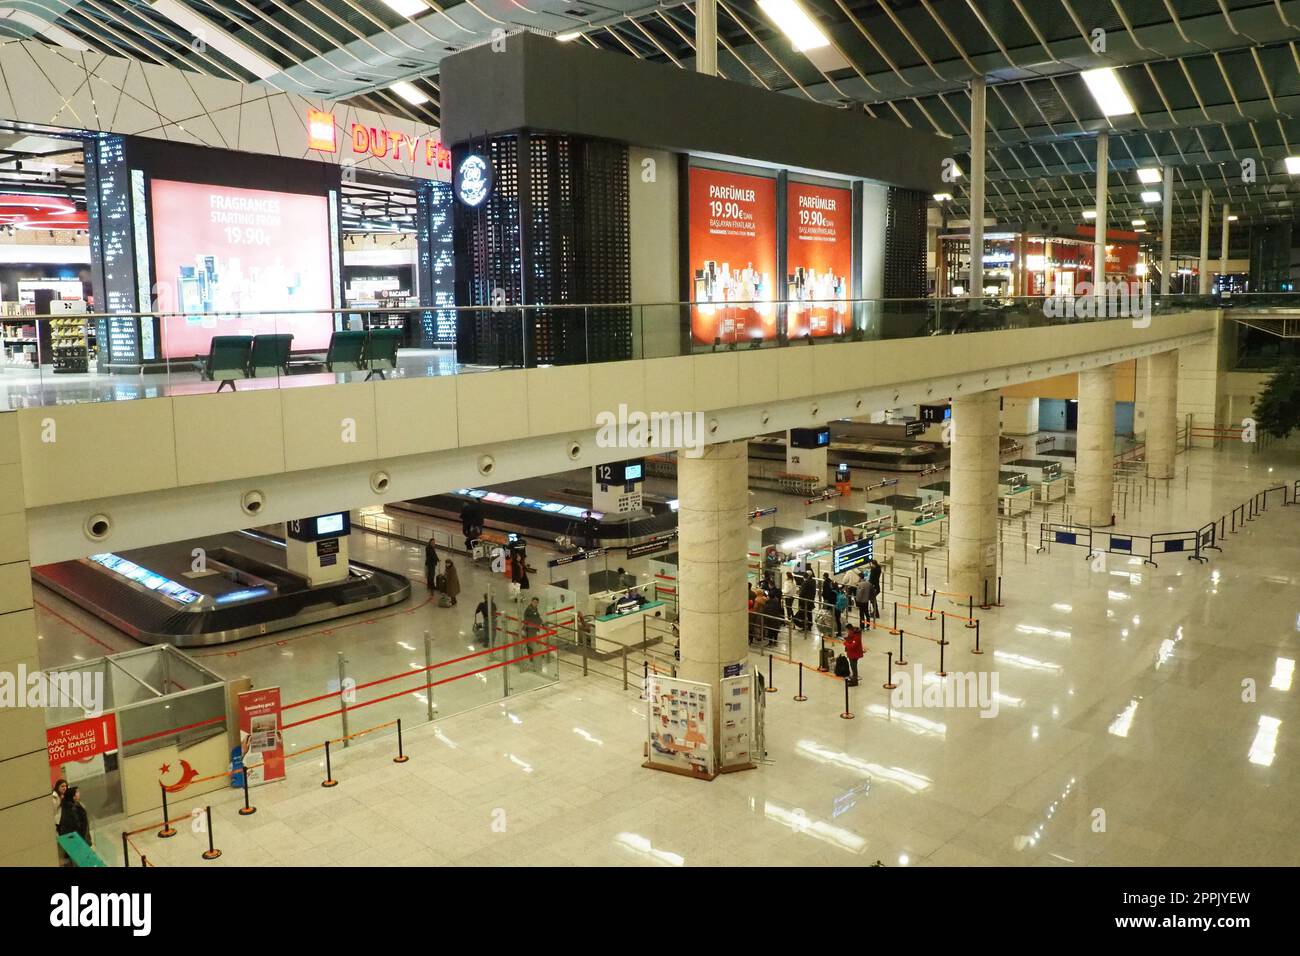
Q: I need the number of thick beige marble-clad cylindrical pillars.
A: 4